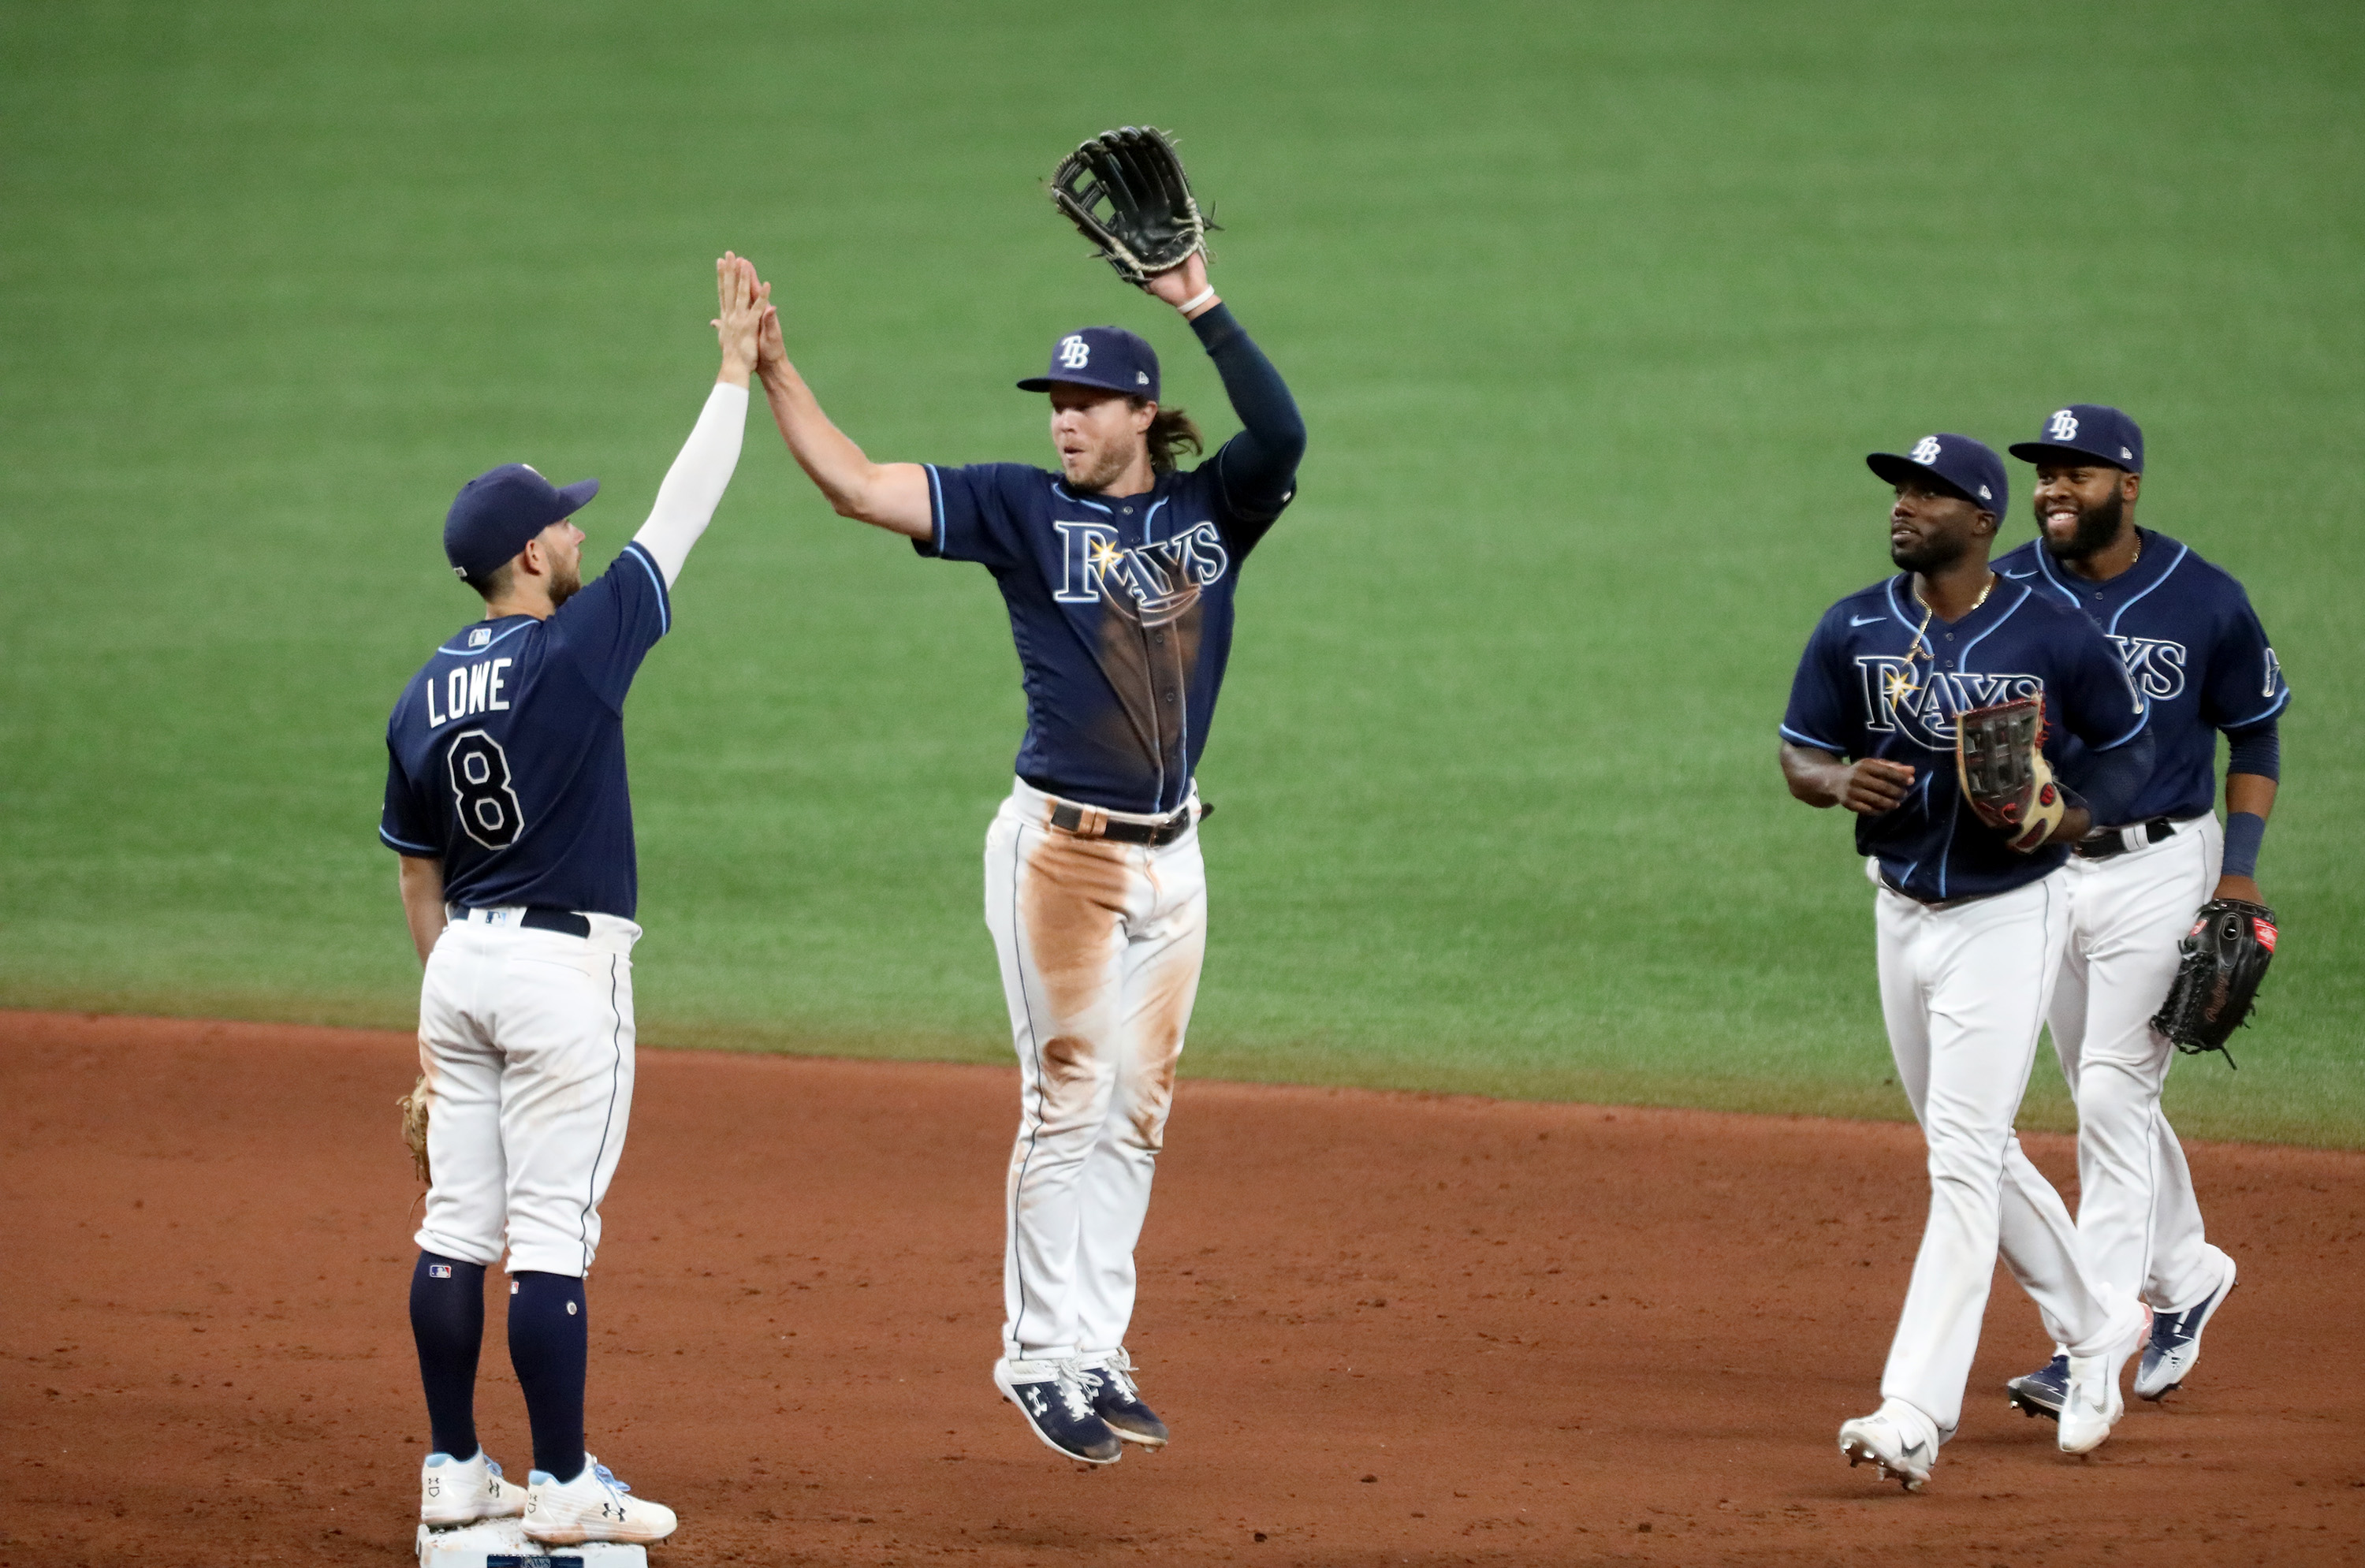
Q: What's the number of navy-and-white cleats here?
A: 4